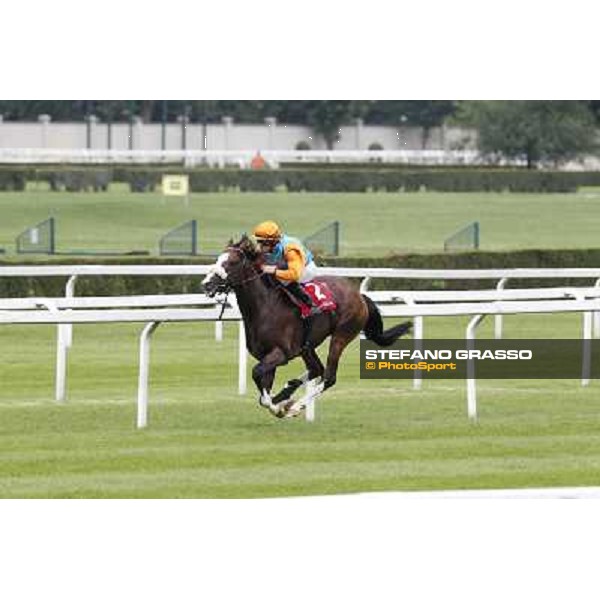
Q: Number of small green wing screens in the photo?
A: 4